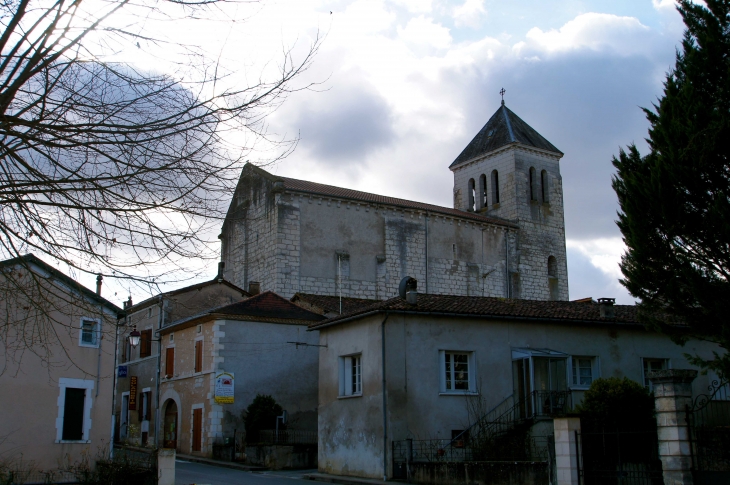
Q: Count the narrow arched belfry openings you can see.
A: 5